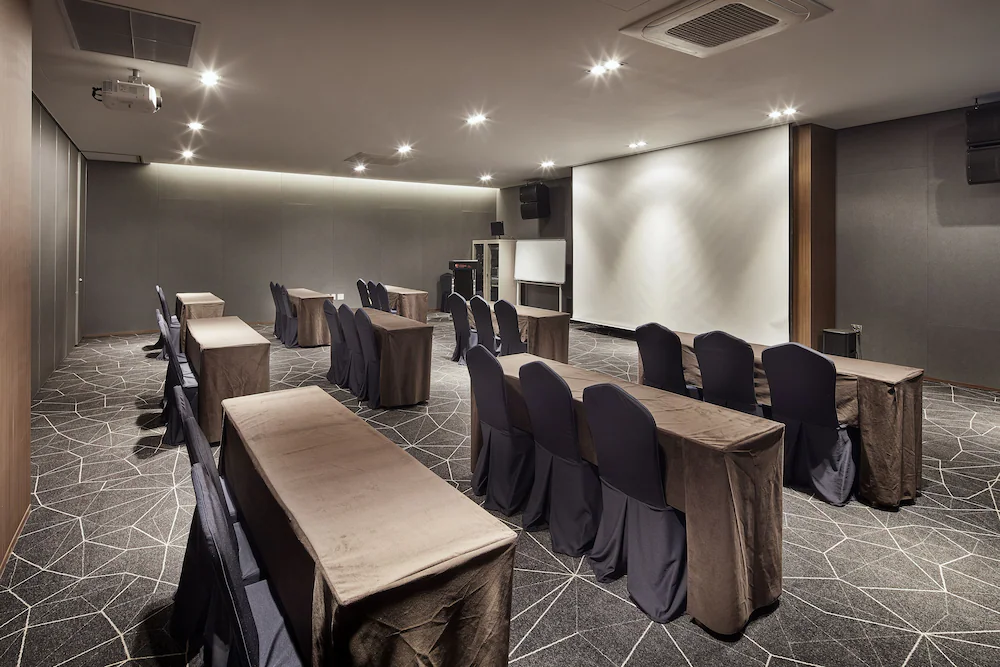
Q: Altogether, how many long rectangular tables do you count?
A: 9